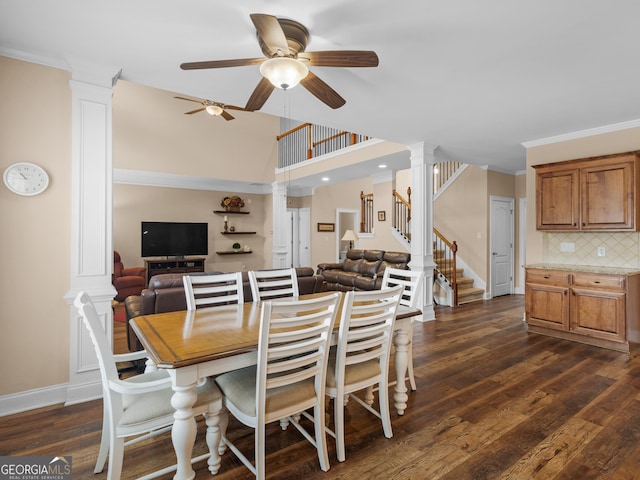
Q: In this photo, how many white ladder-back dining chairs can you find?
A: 6